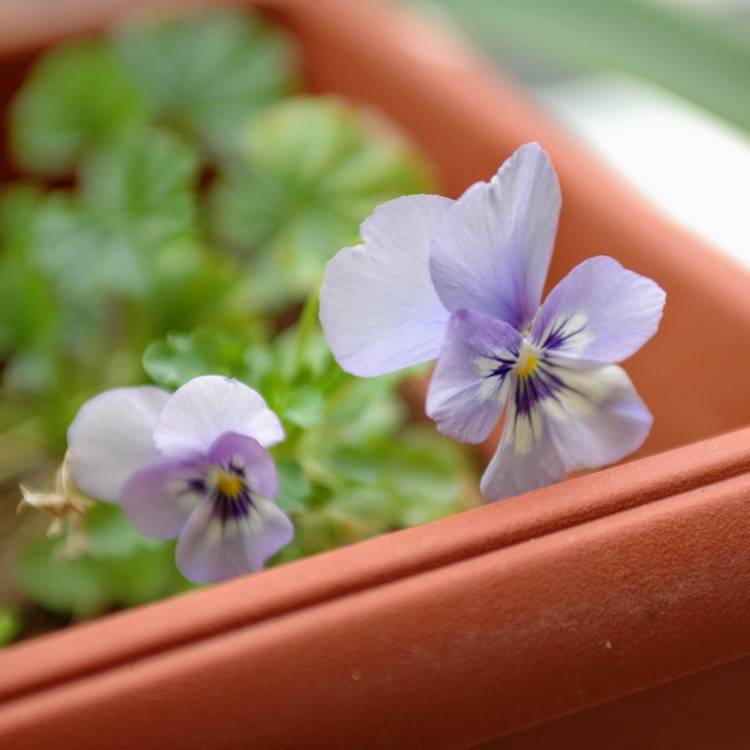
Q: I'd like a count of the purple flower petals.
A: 10